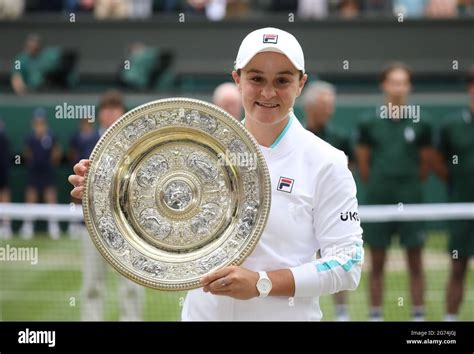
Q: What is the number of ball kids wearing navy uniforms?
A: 3